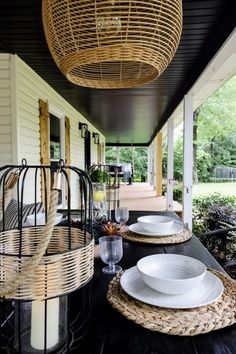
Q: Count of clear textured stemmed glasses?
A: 2